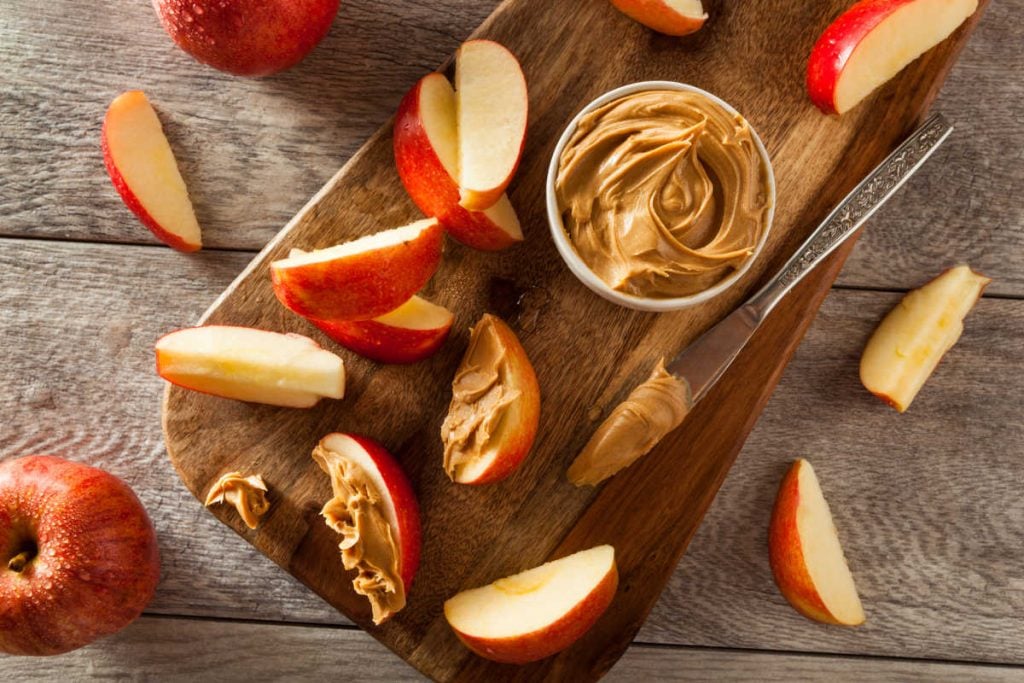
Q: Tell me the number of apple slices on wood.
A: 13